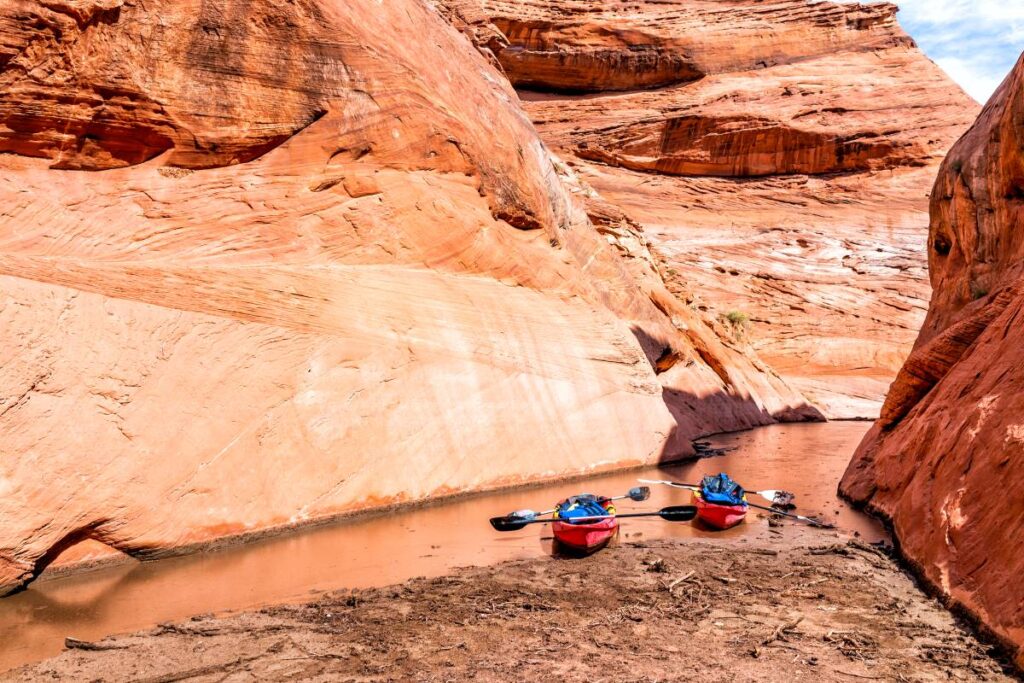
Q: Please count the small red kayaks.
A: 2